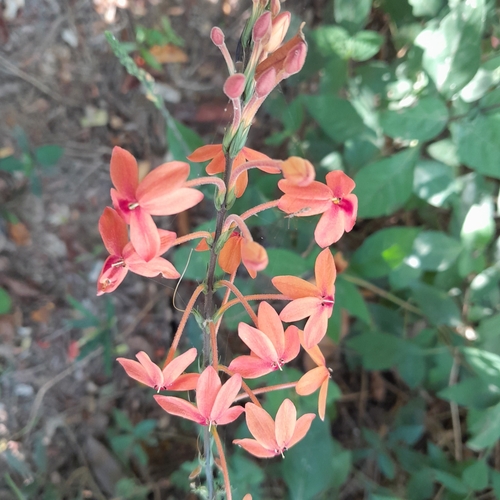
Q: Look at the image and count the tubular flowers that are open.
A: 11